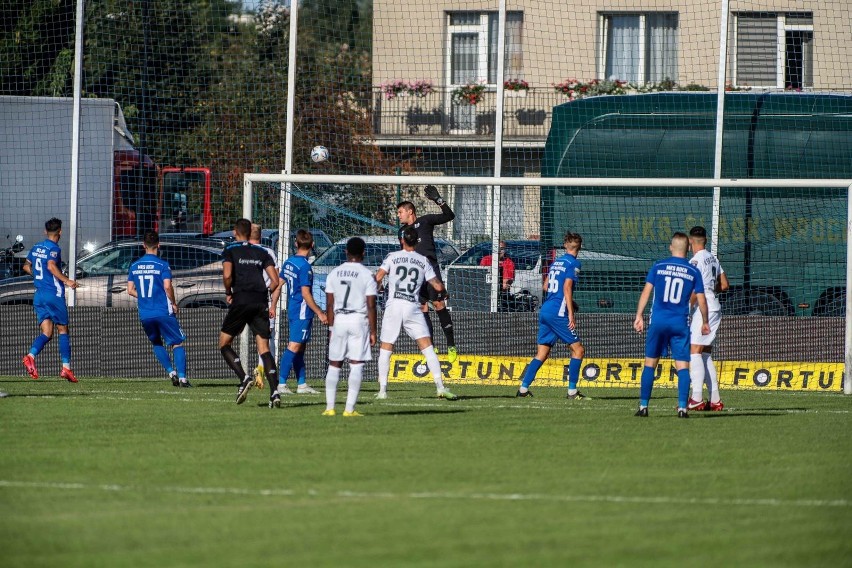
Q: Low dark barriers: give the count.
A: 1